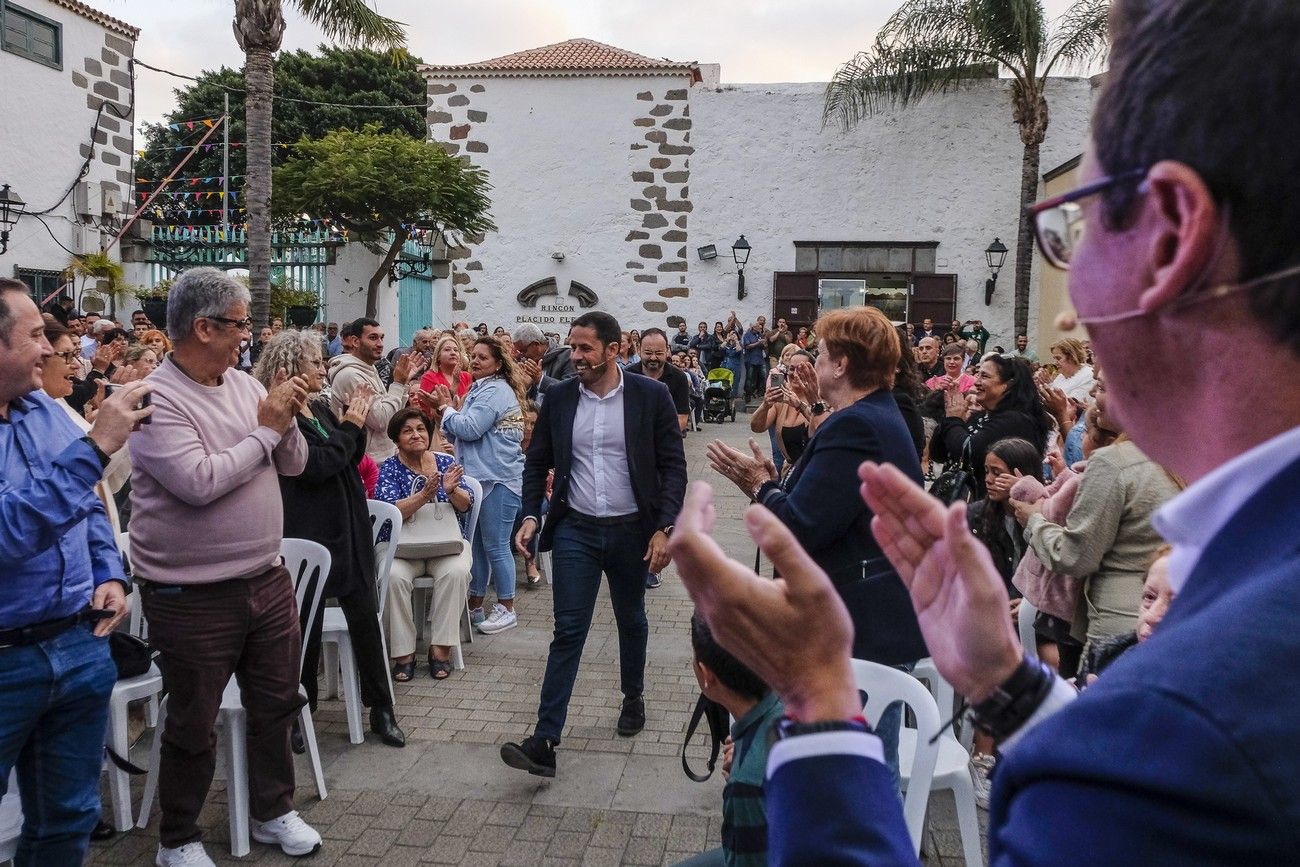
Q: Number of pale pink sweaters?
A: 1